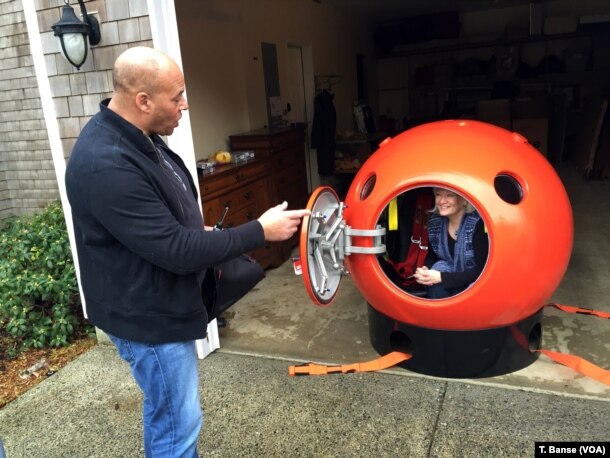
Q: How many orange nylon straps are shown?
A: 3